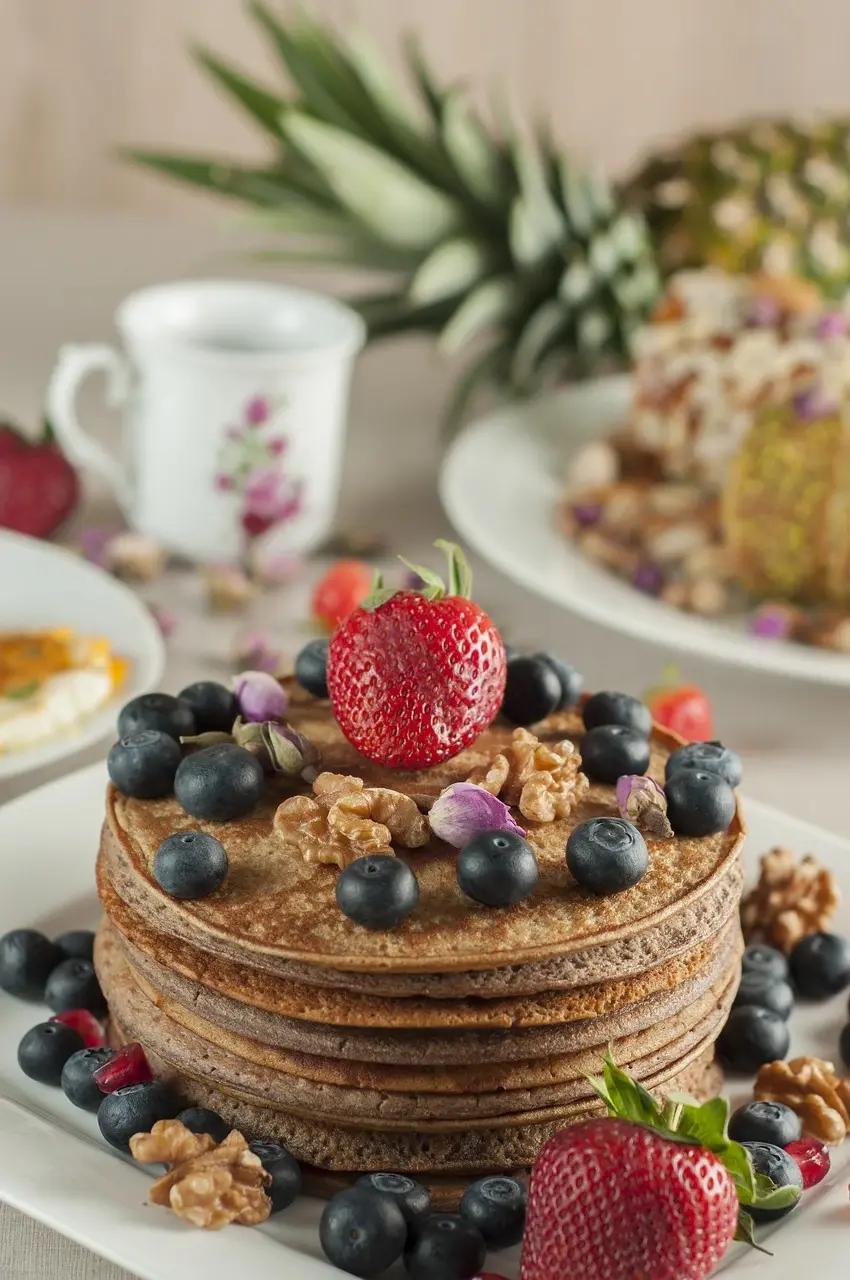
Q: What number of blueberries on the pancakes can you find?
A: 15